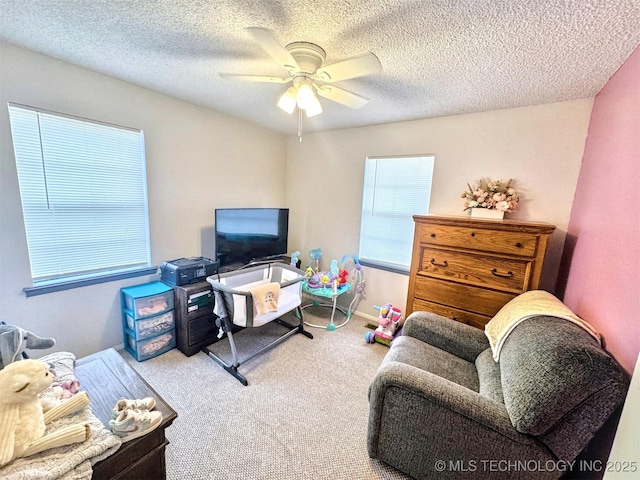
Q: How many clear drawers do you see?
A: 3